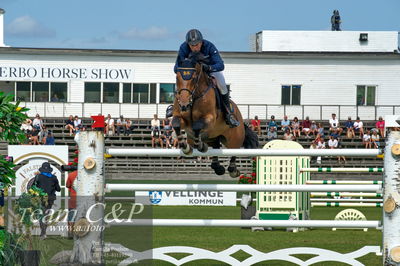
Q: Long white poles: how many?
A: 3